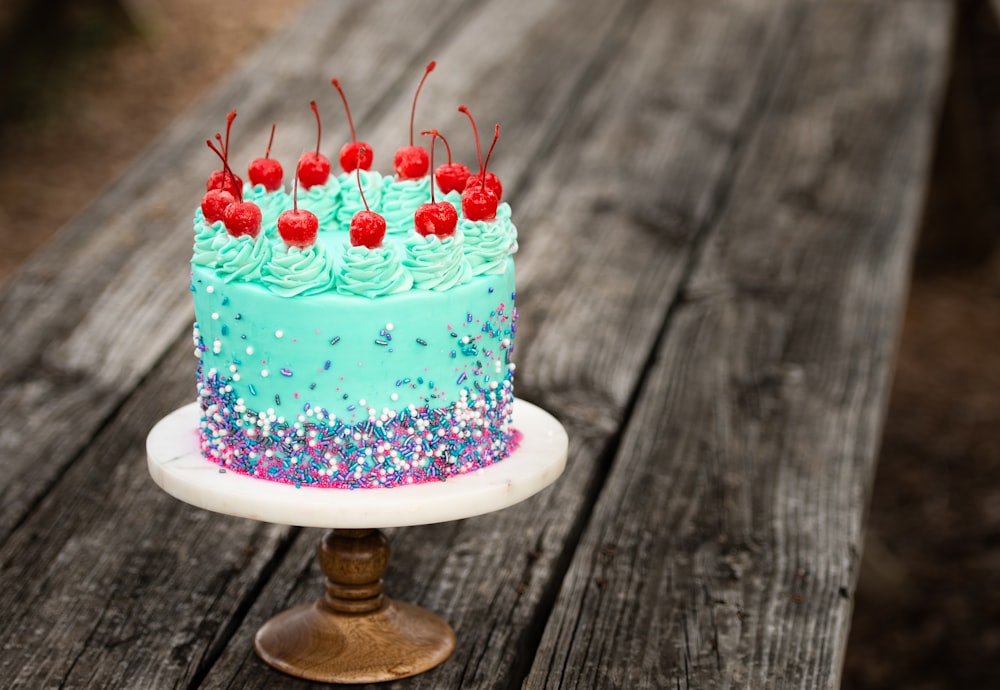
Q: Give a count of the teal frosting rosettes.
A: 13